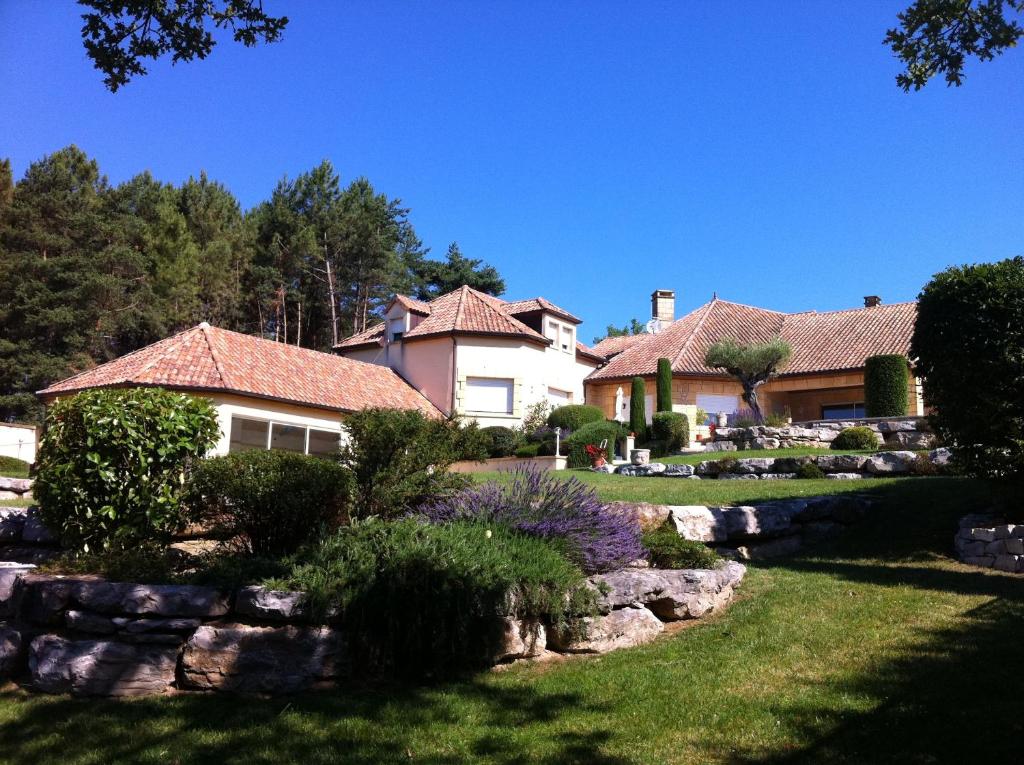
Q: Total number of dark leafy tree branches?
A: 2